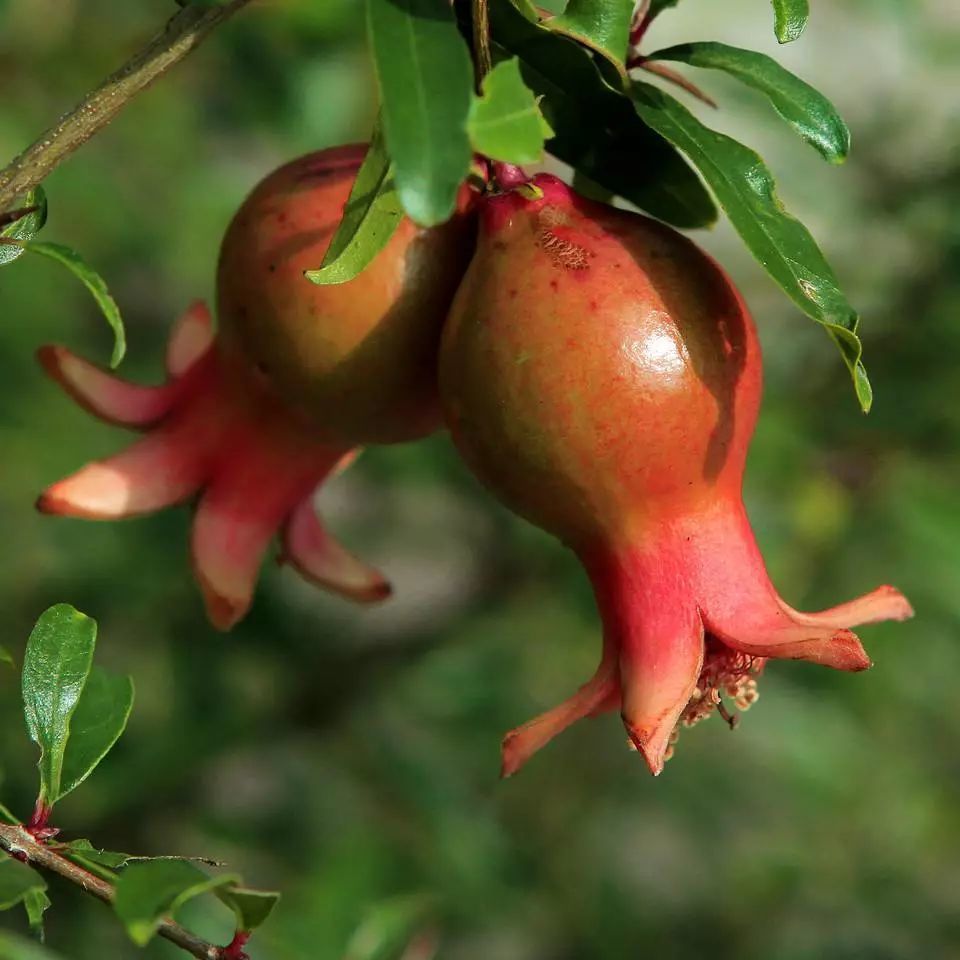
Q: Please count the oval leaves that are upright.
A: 2